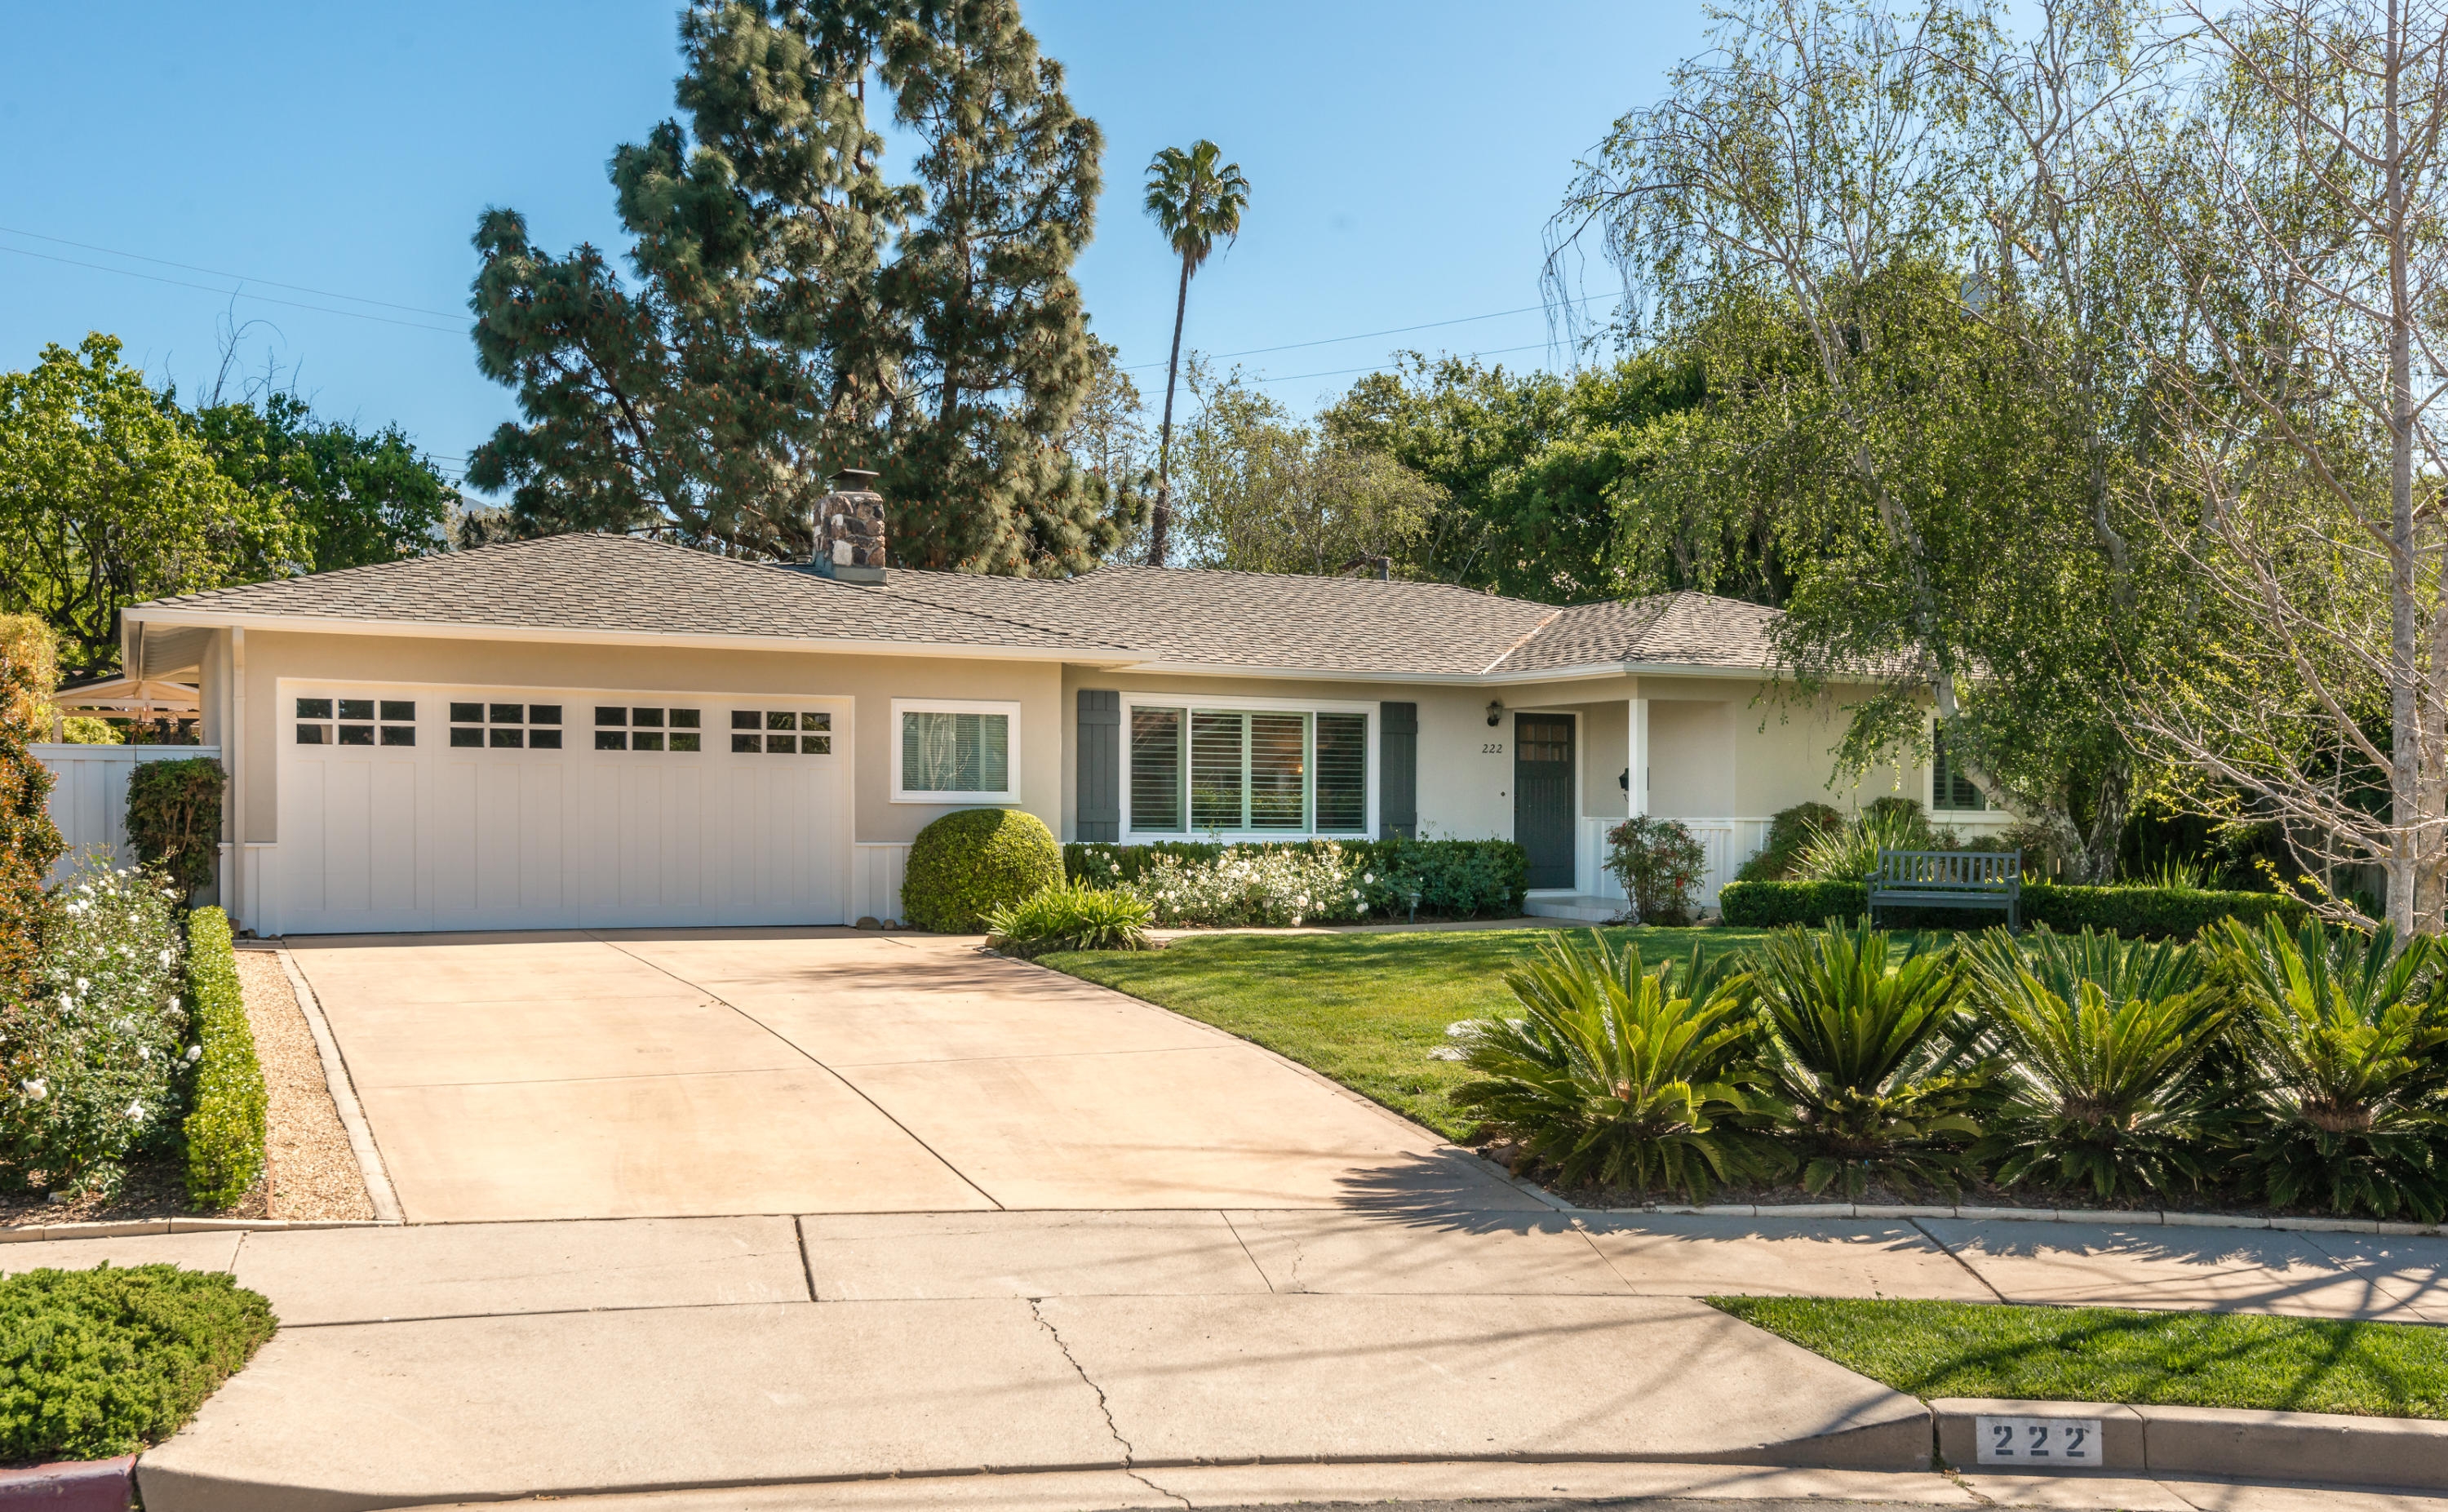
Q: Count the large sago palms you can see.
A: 4